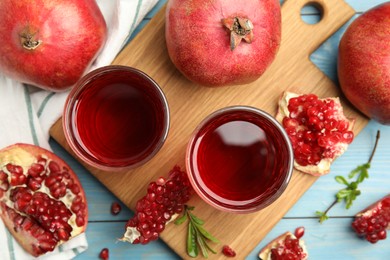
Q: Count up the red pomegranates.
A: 3